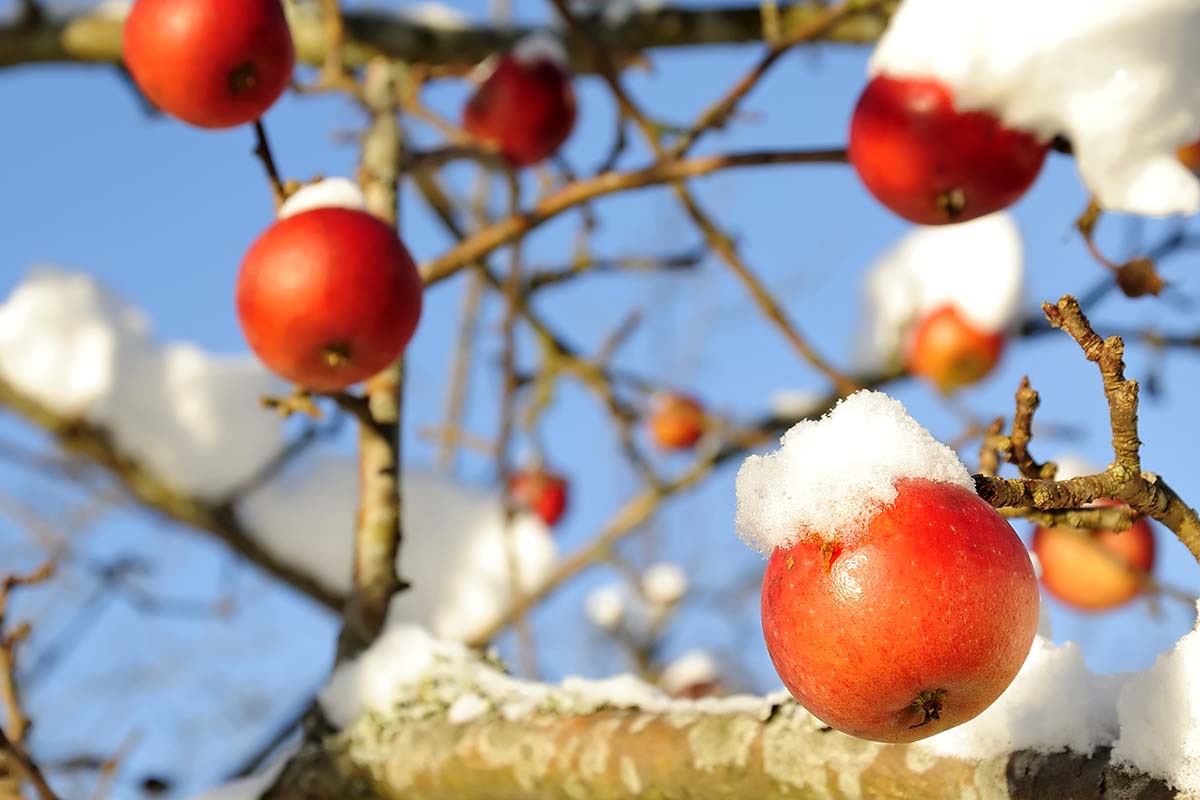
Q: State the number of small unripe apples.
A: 1